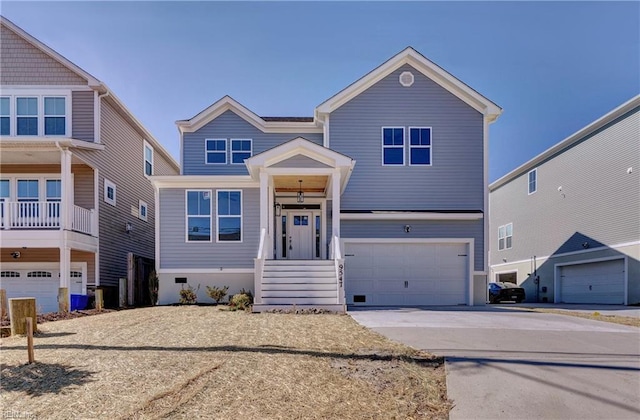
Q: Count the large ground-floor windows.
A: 2